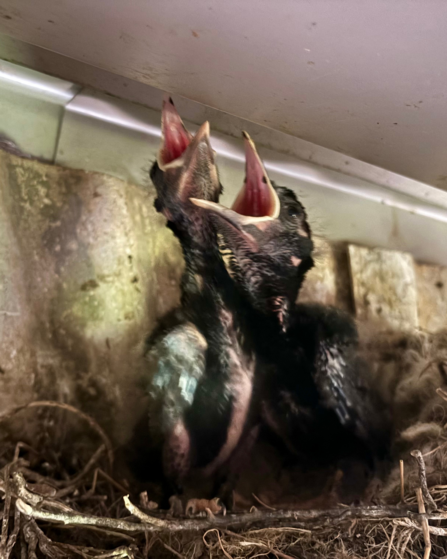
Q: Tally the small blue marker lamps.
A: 0